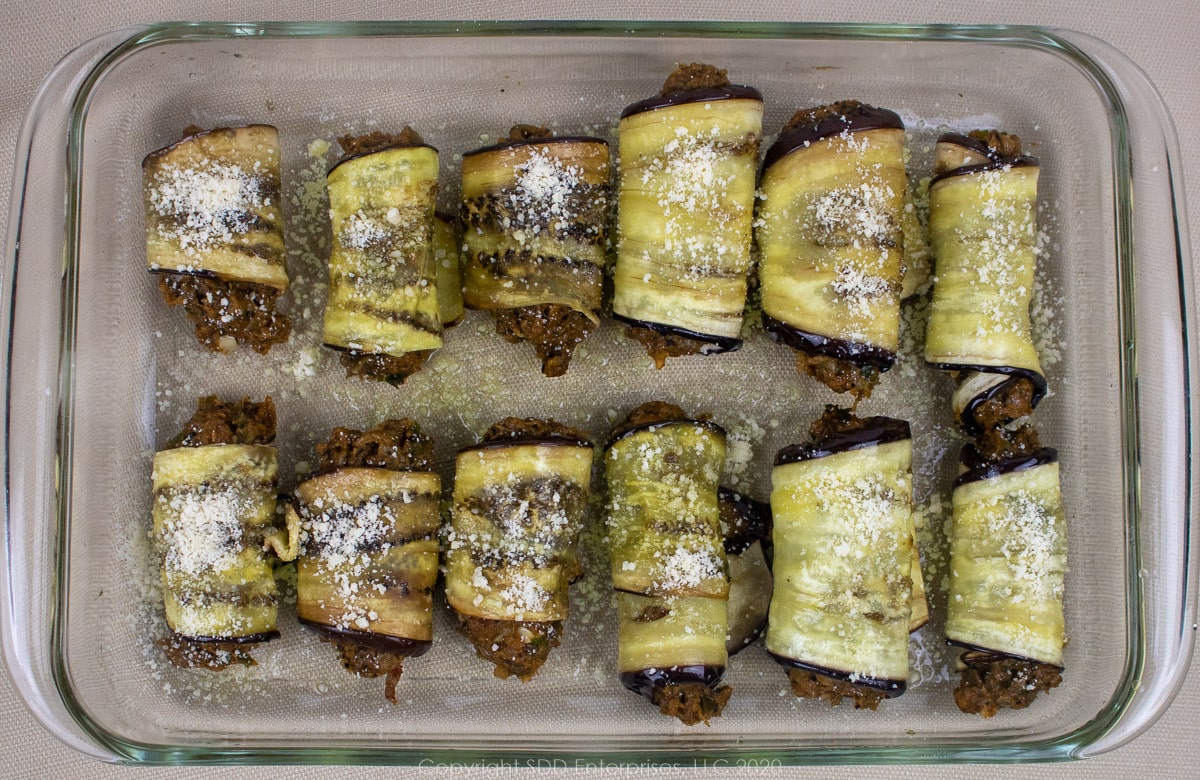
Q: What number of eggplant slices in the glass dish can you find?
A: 12